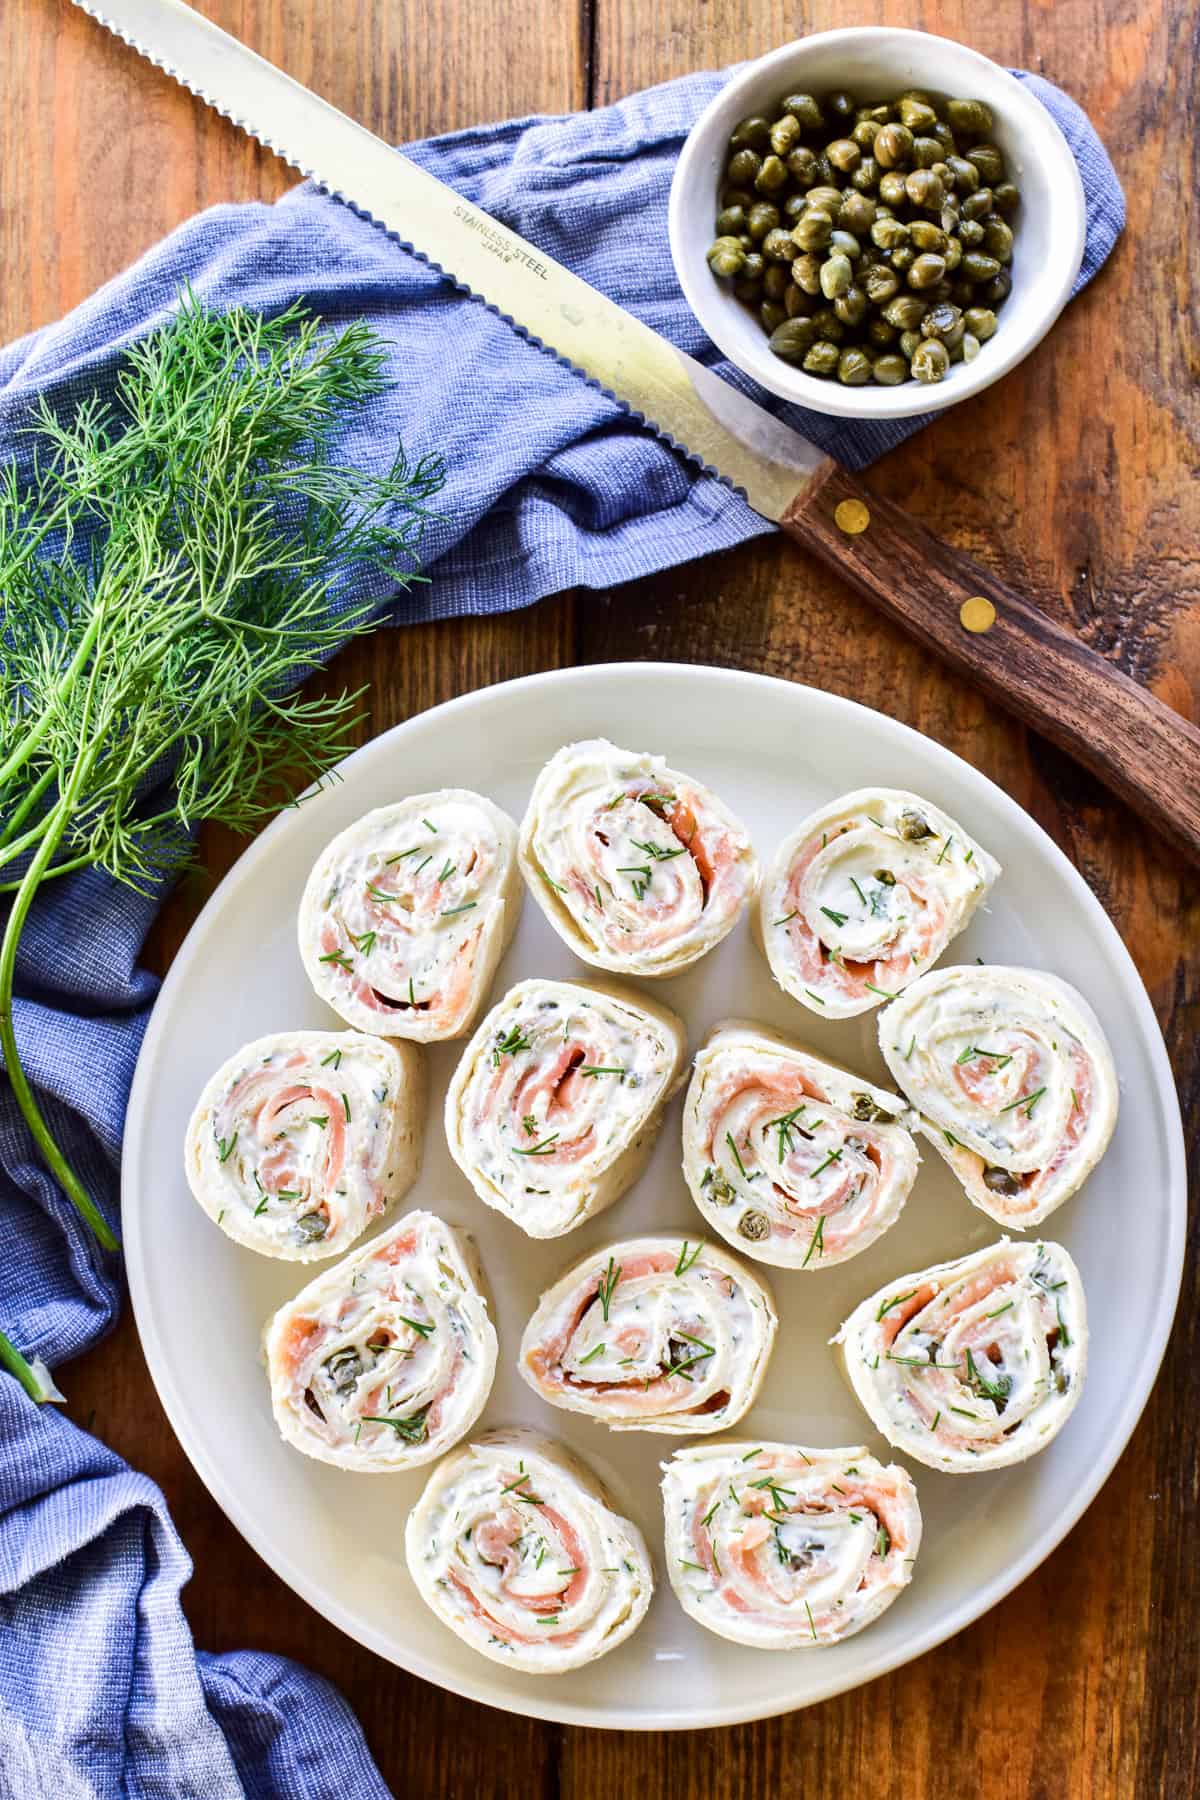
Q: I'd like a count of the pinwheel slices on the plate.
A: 12